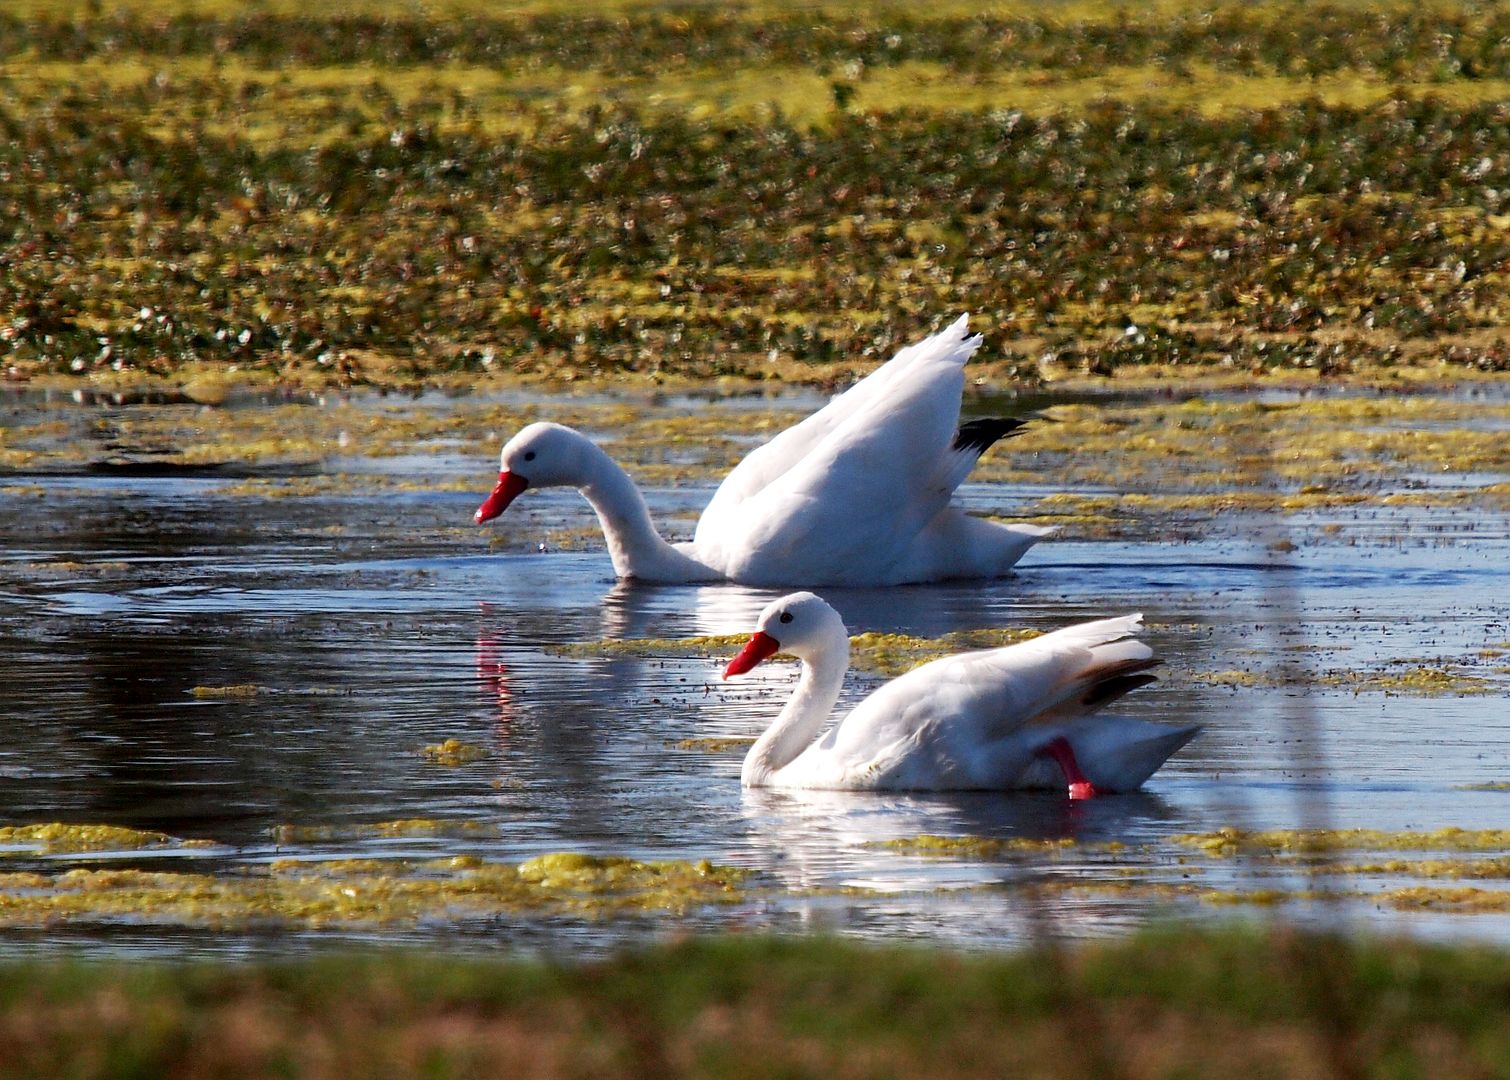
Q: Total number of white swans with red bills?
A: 2